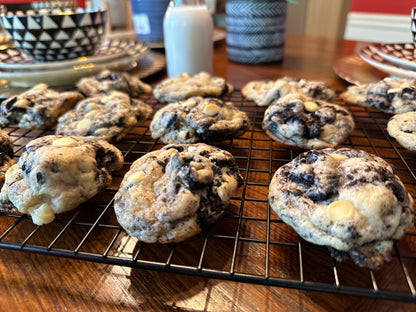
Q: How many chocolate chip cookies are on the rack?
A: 13